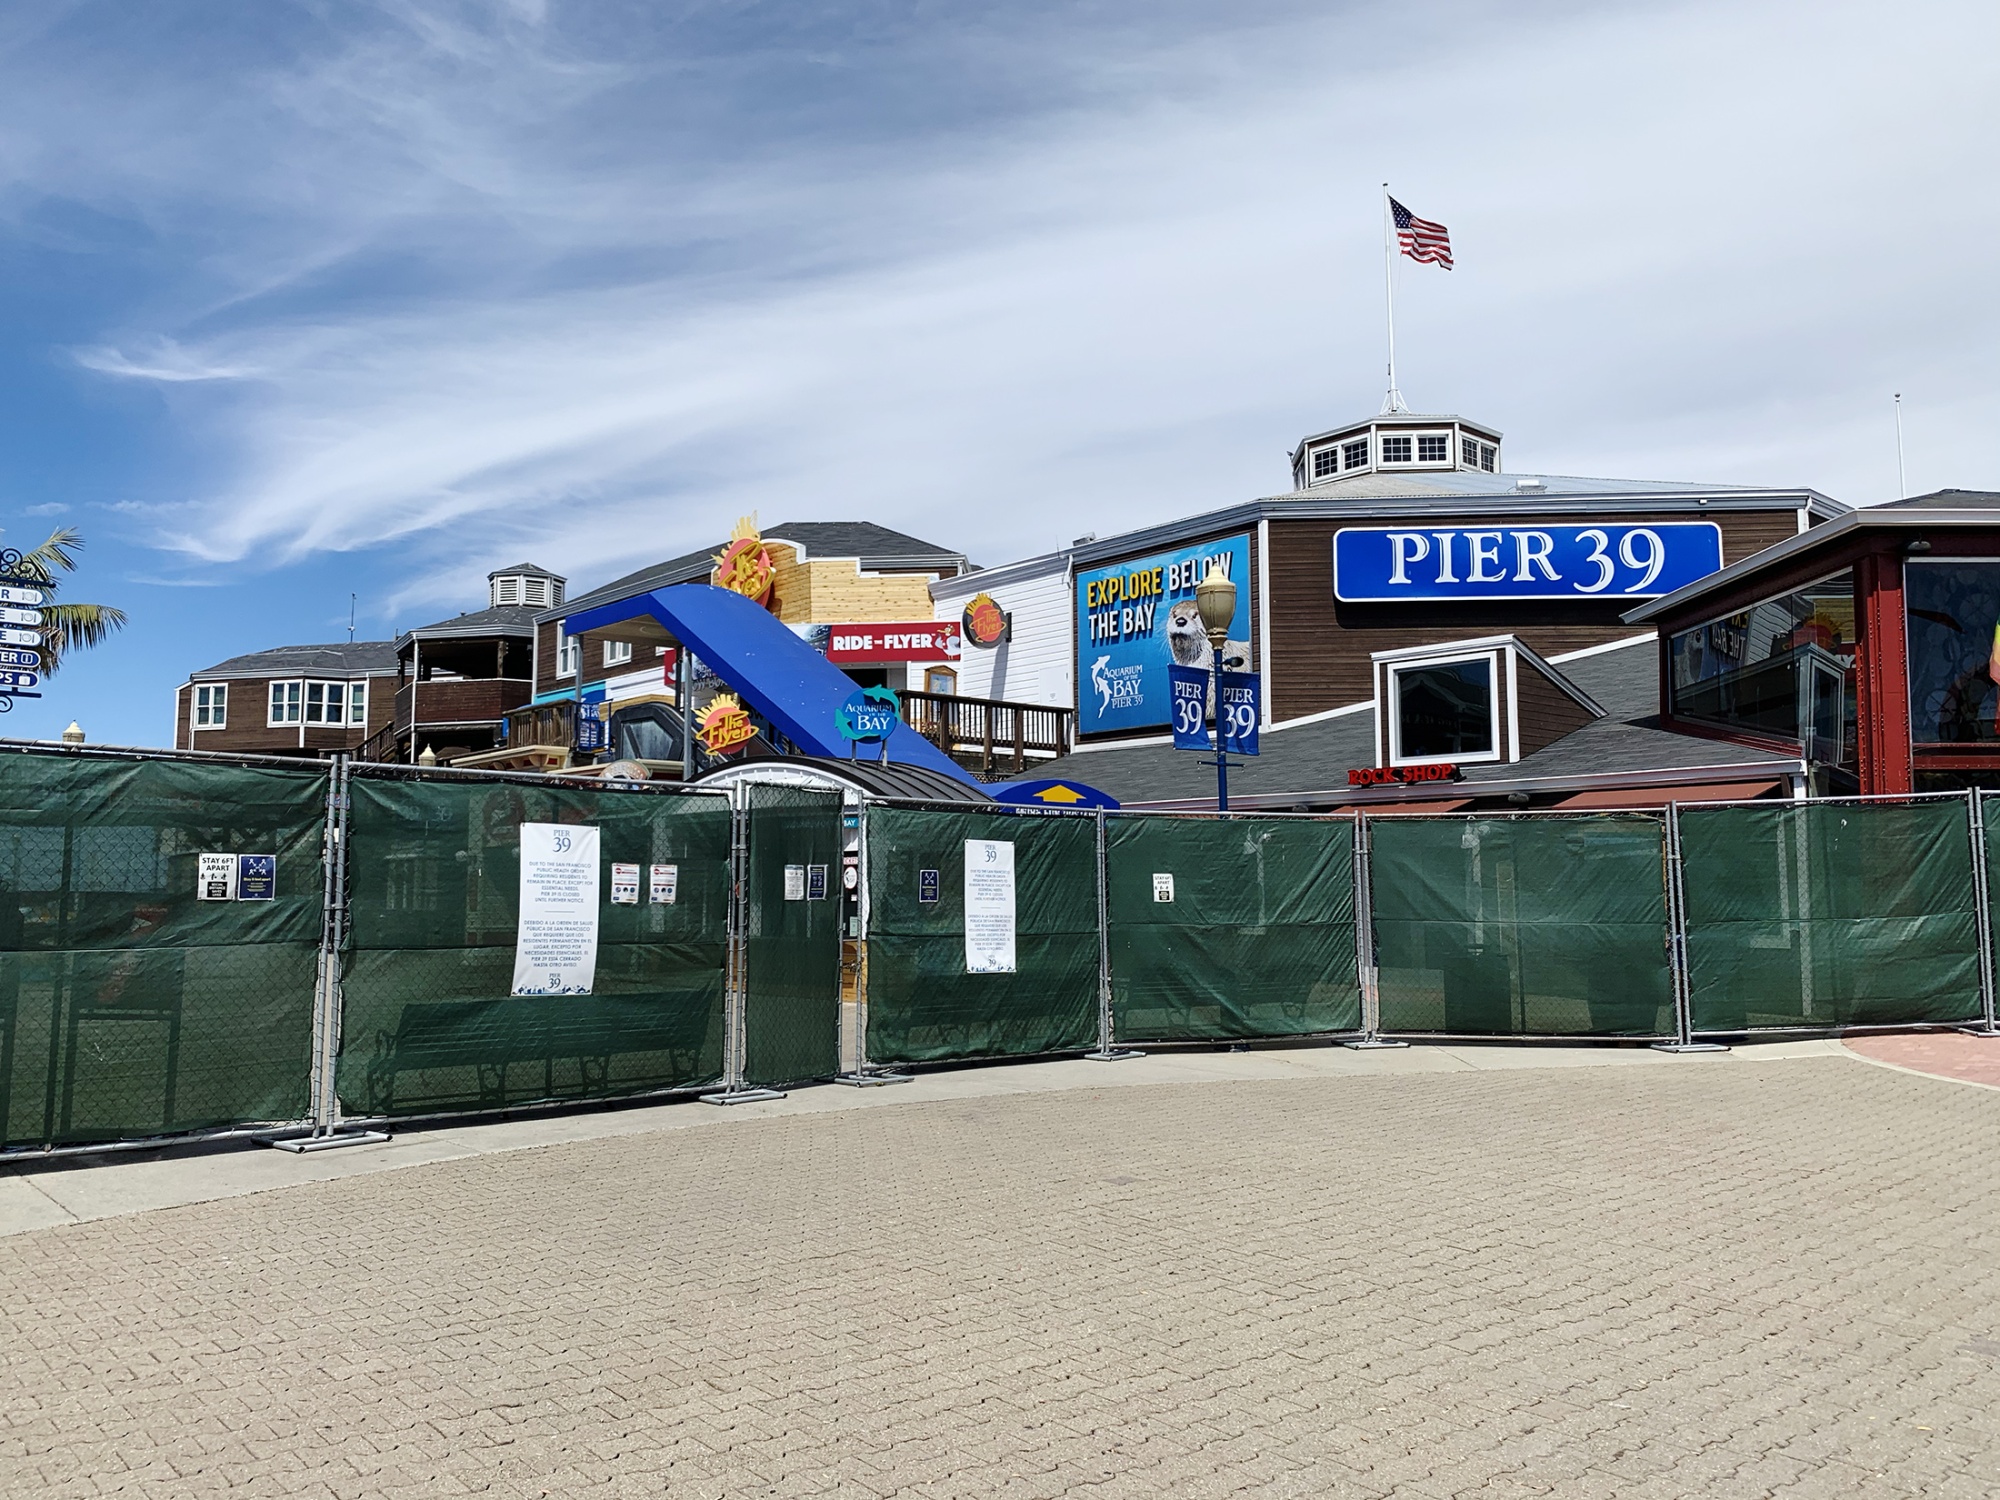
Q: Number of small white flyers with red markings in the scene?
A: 2